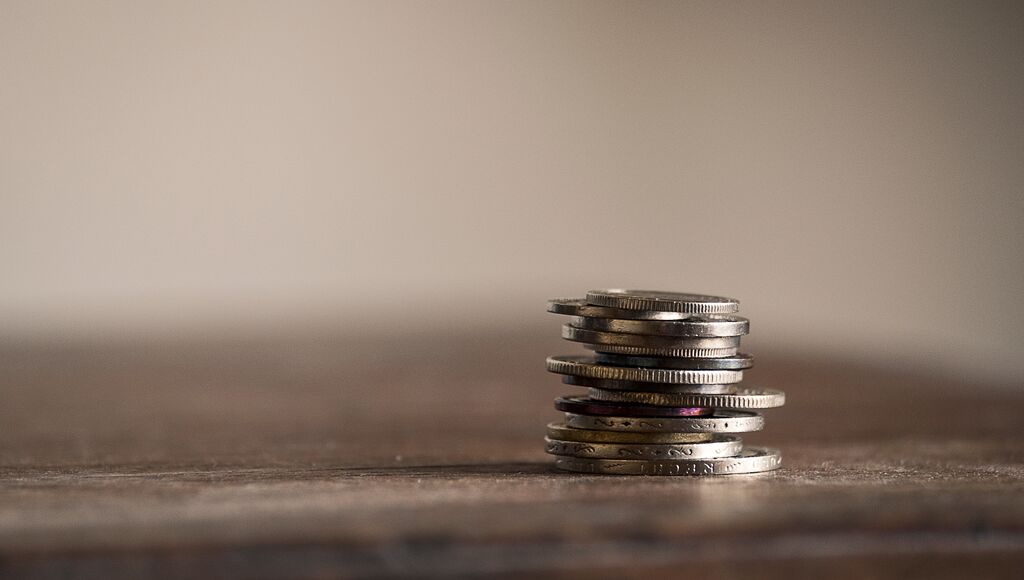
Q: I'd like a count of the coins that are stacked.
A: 14